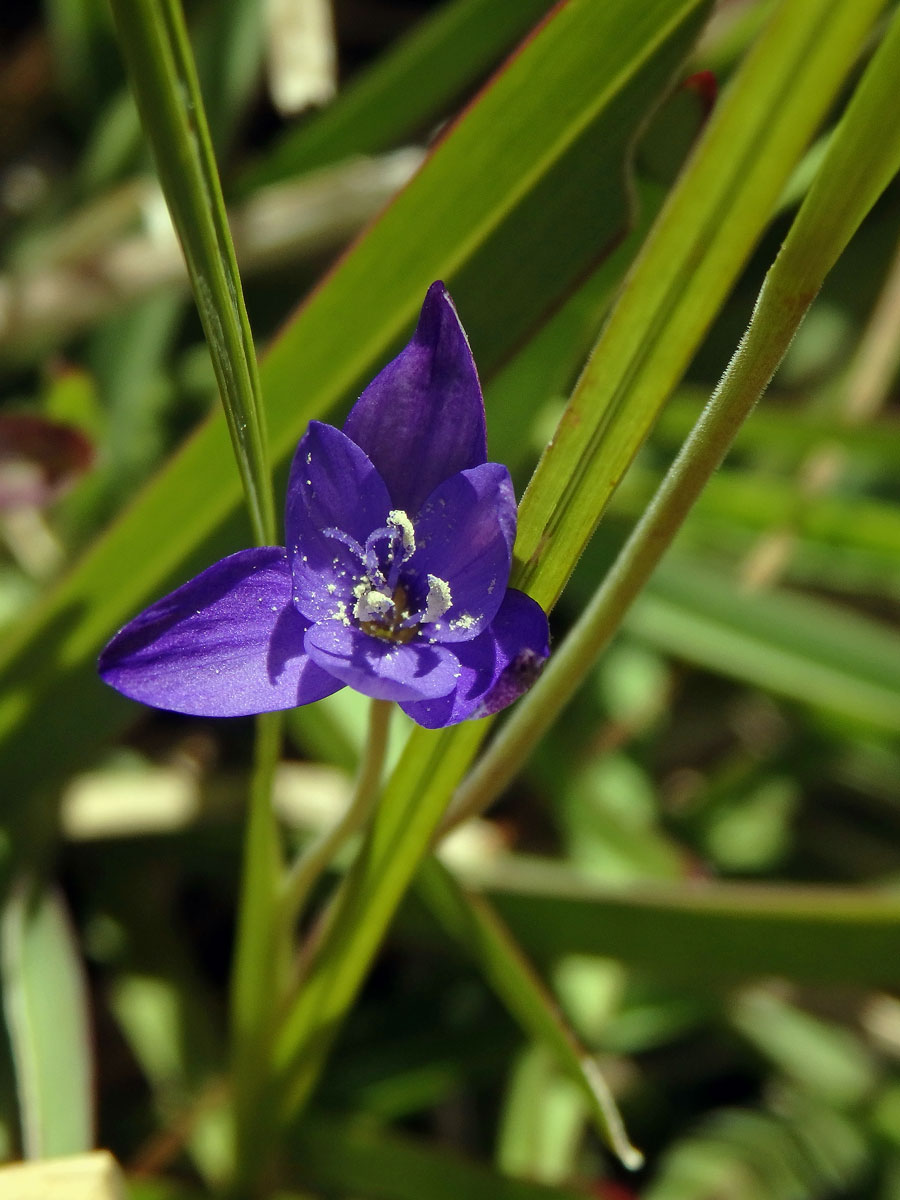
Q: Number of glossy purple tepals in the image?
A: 6